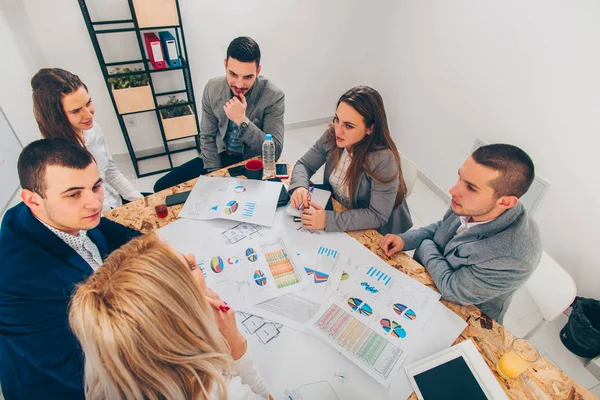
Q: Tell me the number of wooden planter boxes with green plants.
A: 2